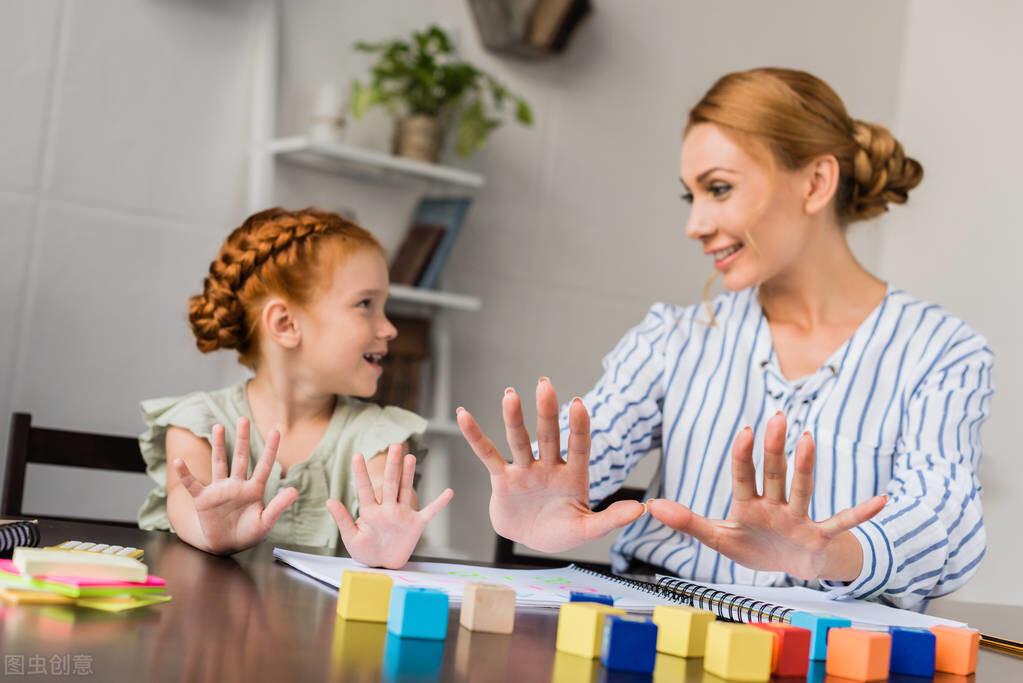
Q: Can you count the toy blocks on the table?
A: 13